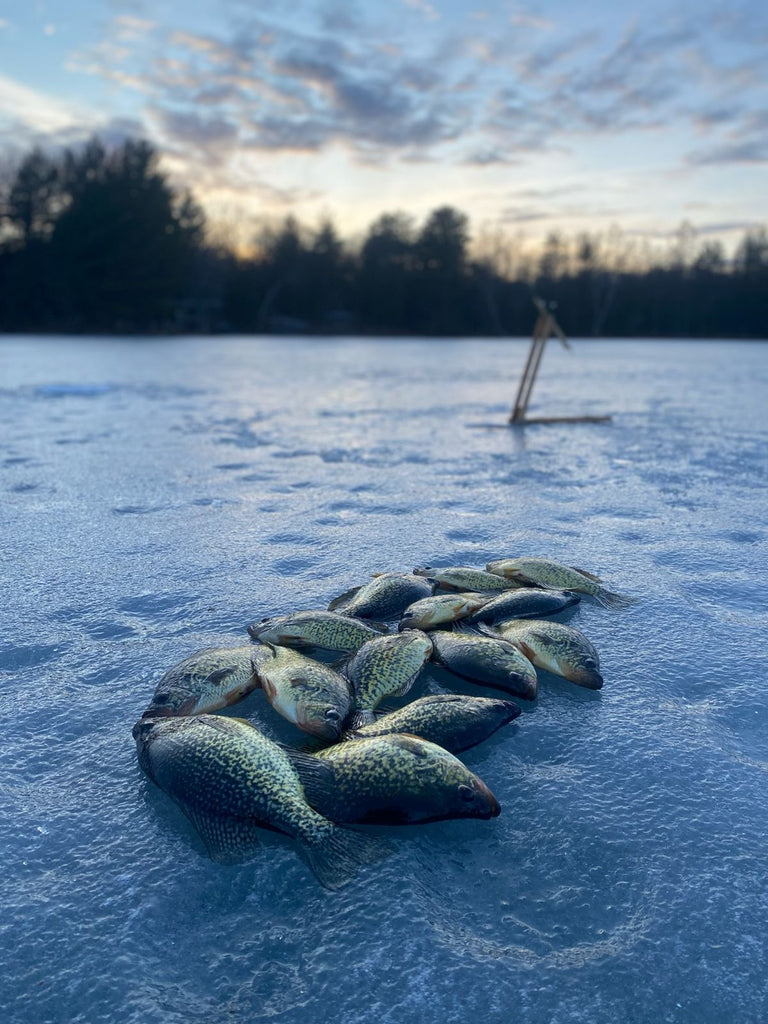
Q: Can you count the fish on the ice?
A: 14